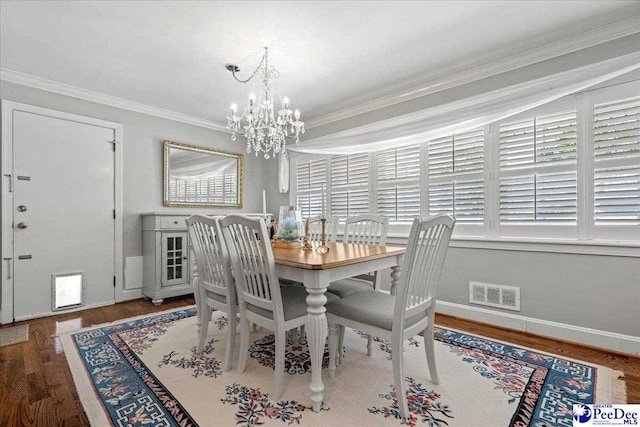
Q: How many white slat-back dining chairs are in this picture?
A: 5